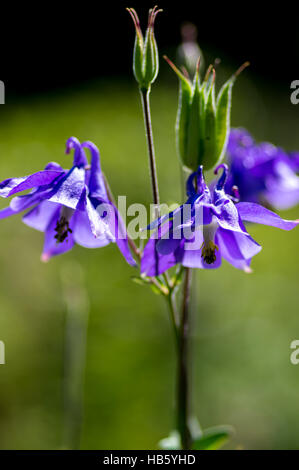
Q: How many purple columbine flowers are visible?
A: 3